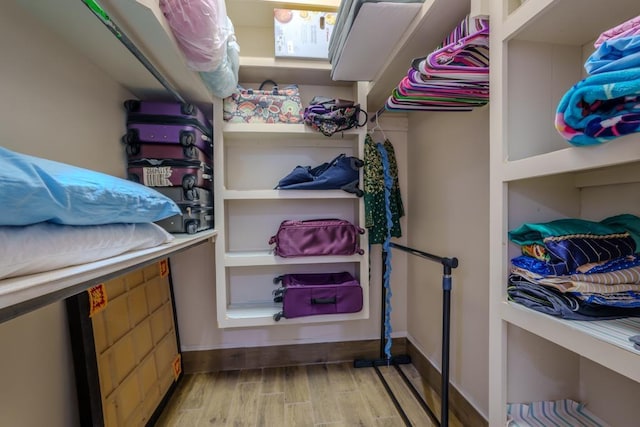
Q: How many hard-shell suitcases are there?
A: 3